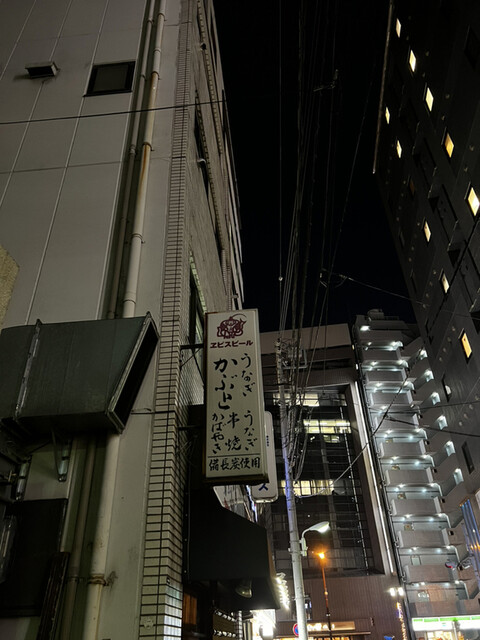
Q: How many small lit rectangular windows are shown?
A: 10